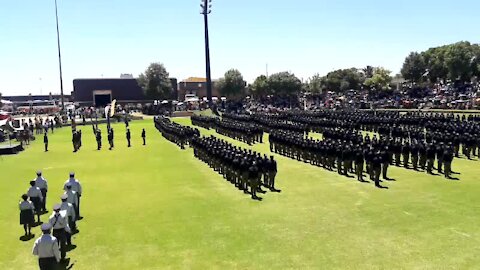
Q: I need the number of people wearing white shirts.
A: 8